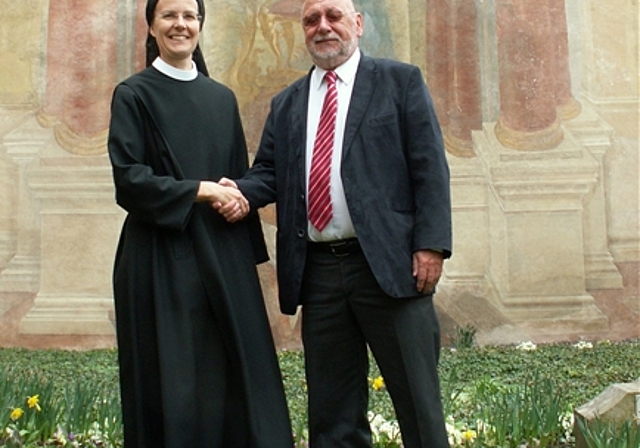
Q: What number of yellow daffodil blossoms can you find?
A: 4